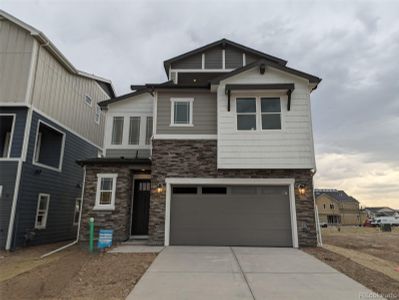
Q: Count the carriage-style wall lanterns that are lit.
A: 2